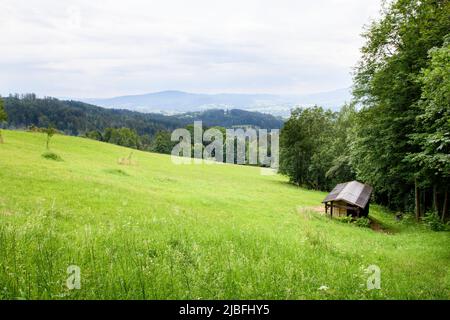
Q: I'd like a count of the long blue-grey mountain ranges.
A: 1